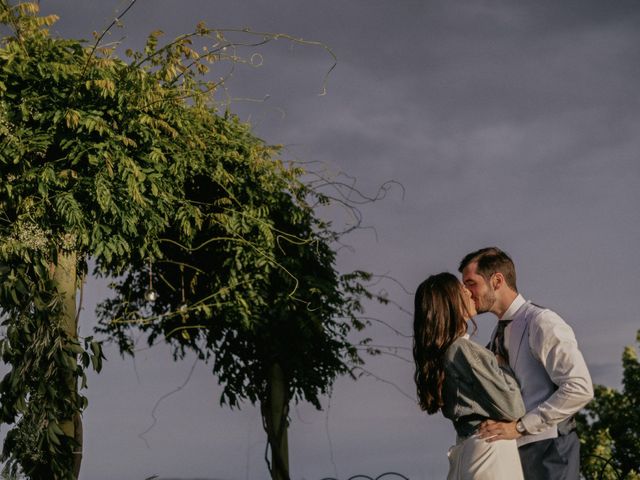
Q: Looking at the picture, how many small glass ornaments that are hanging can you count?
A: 2